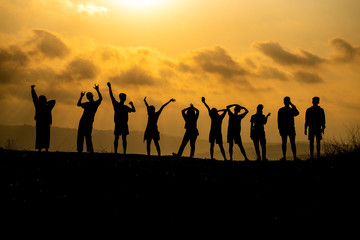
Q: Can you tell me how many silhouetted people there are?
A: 10